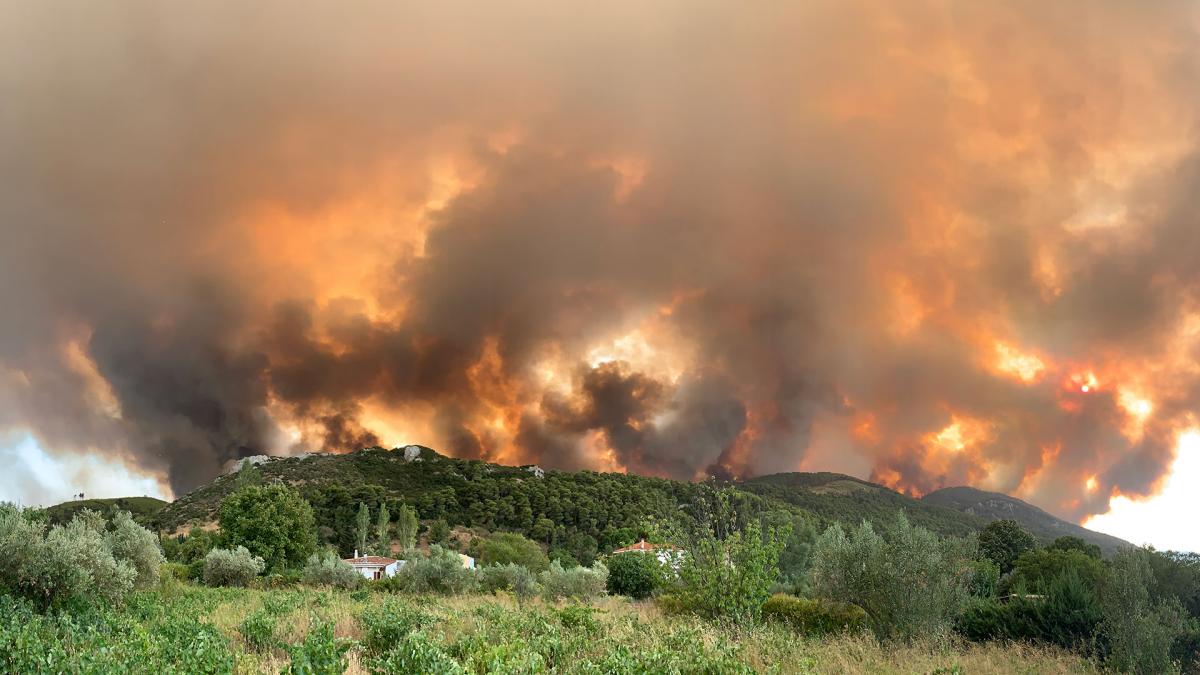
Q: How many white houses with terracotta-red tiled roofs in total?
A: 2